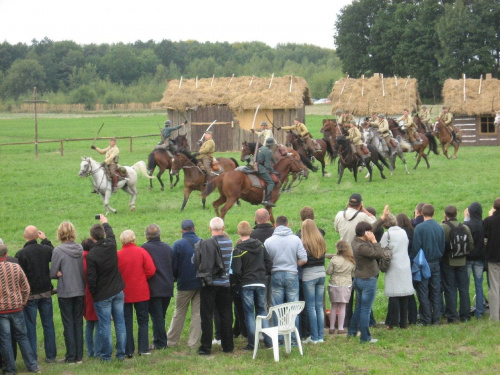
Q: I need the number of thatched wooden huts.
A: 3